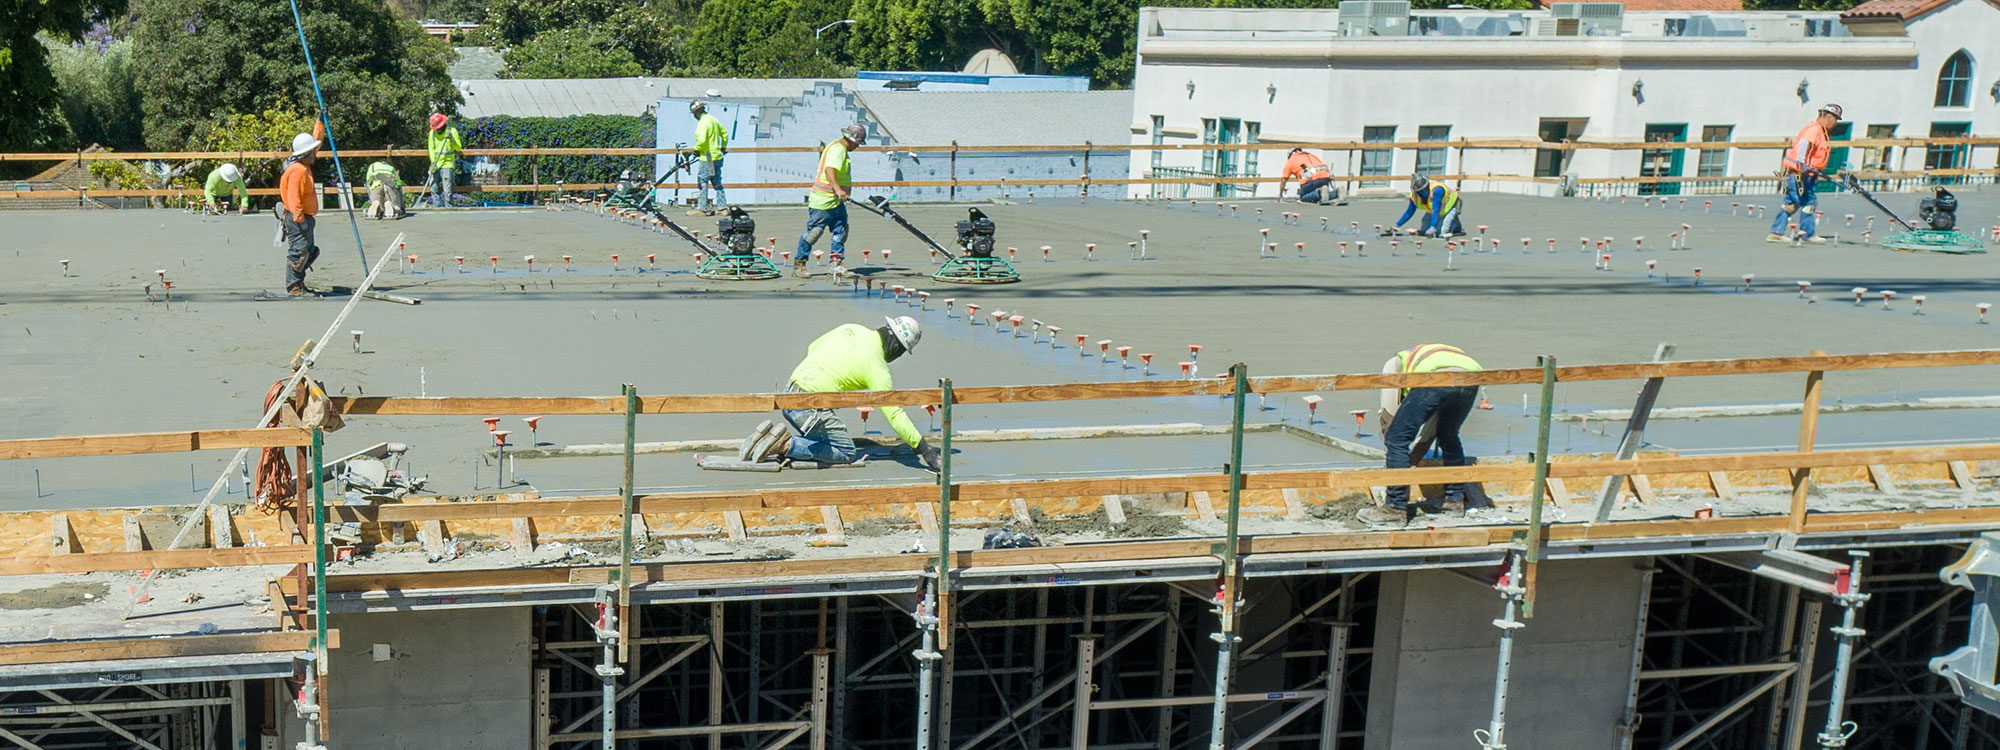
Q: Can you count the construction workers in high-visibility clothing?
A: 11